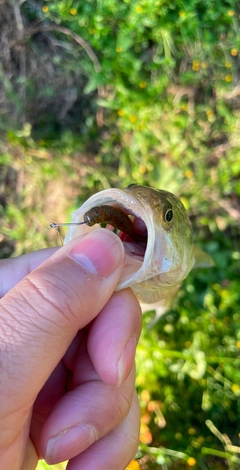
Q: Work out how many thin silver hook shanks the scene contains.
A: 1